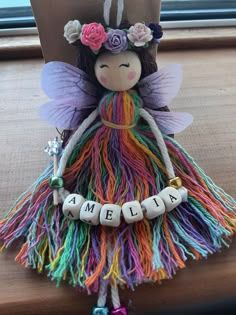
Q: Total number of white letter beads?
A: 6